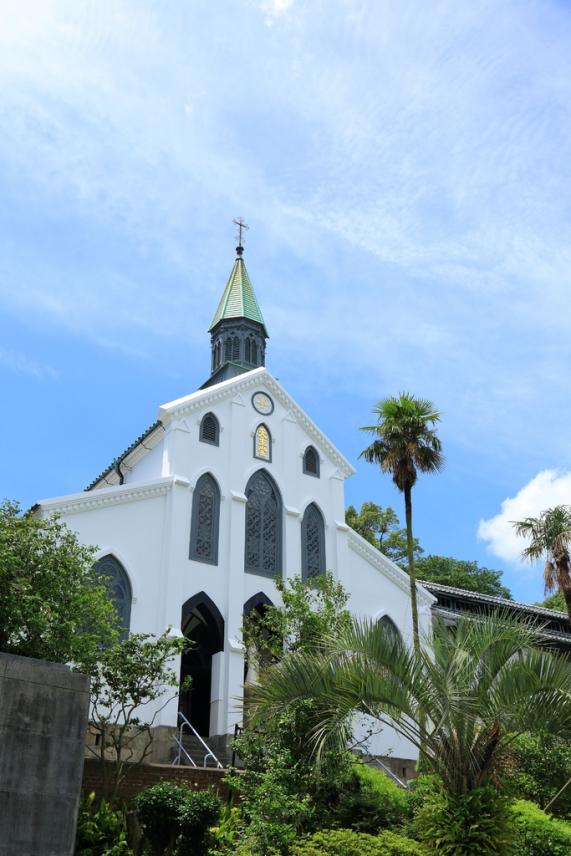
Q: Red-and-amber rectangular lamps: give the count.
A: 0